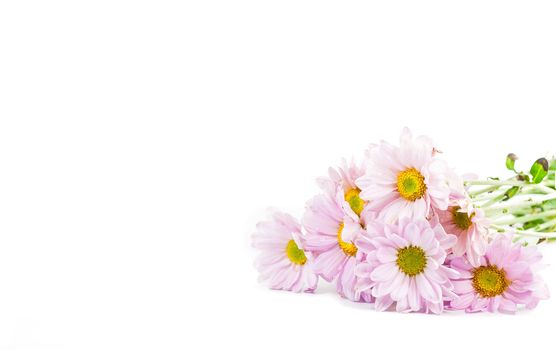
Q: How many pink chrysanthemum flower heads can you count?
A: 7